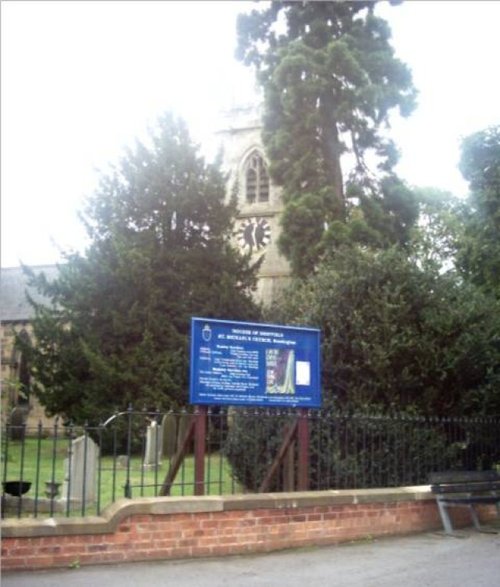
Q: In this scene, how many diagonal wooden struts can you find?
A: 2